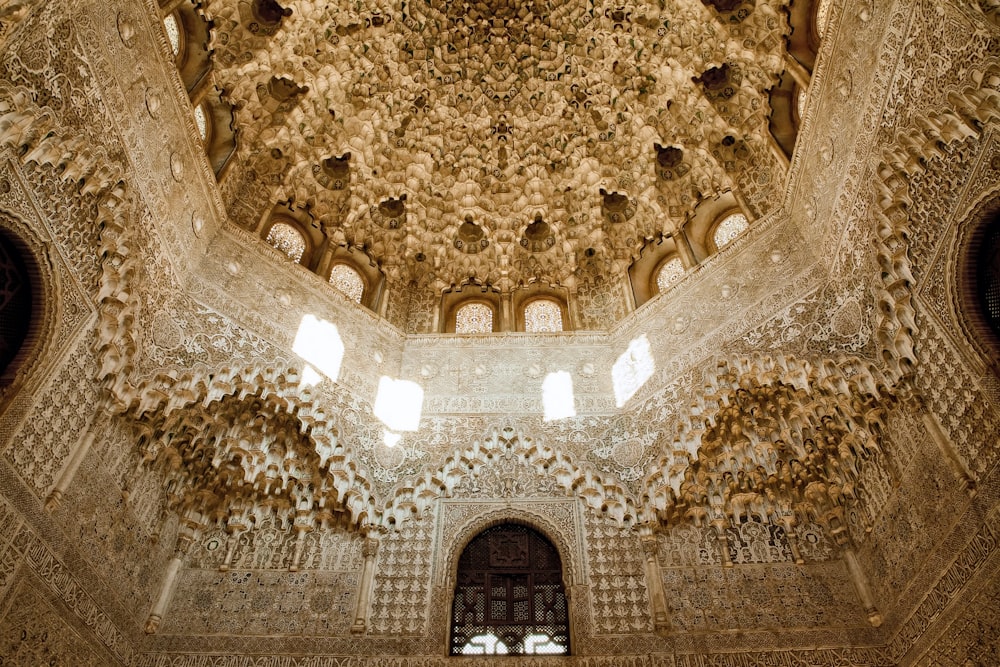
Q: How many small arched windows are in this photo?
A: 10